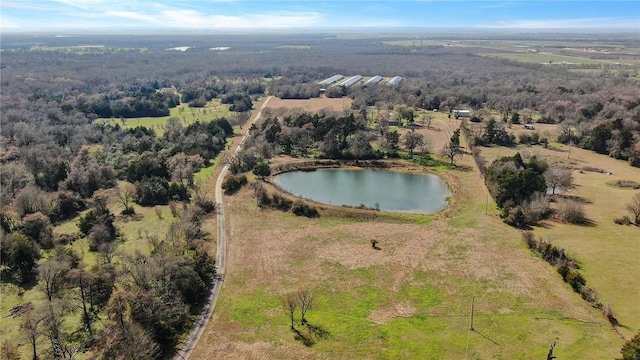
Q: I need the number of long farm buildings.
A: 4